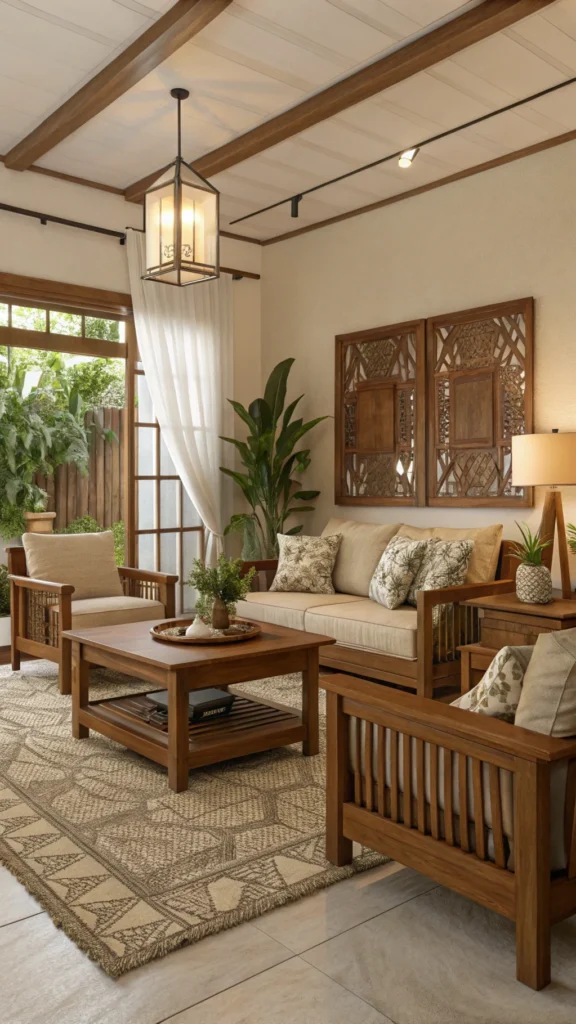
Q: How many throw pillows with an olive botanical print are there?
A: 4